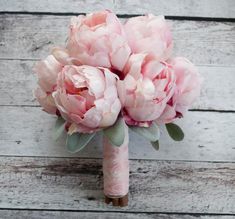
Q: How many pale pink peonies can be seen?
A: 6